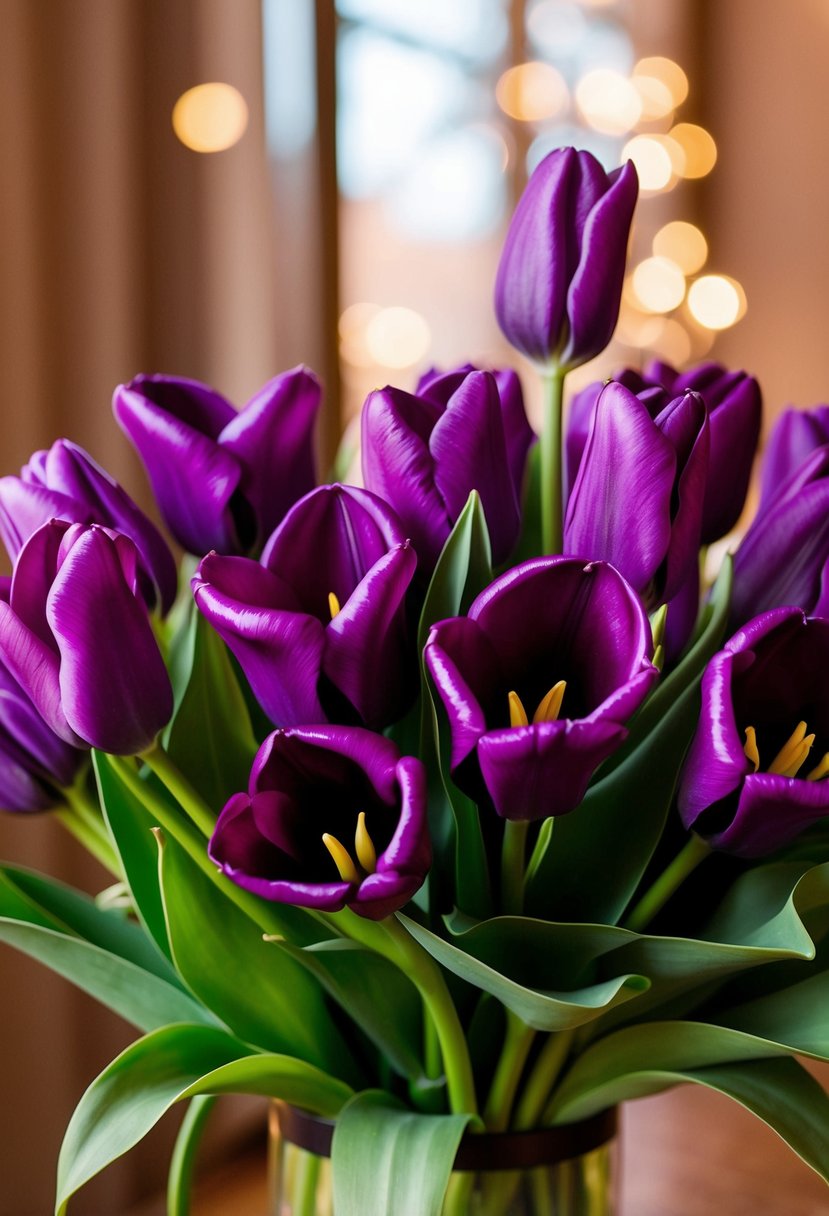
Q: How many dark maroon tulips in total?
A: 0